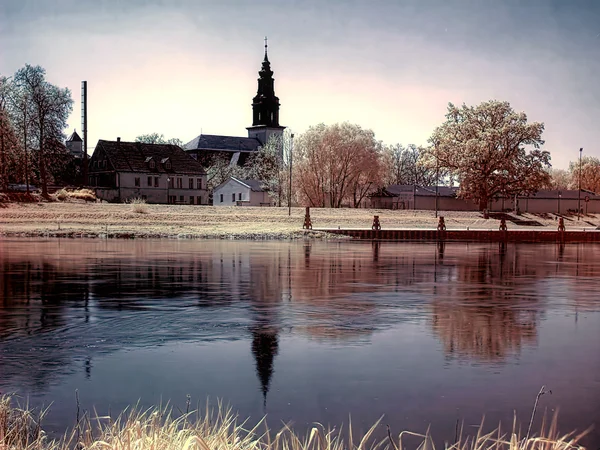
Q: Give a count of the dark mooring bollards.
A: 5